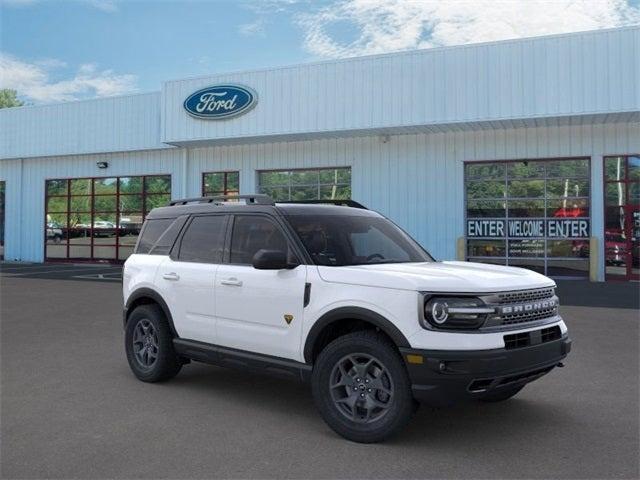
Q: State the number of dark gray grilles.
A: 1